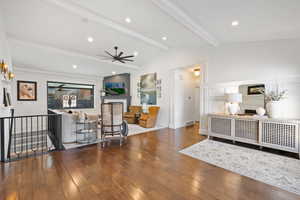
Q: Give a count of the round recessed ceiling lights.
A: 7